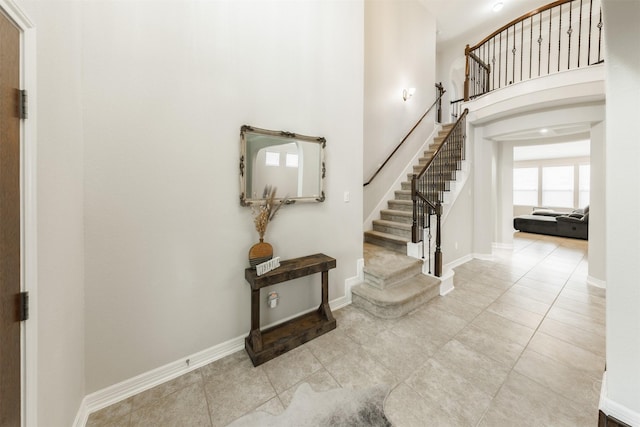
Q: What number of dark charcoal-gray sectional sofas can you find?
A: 1